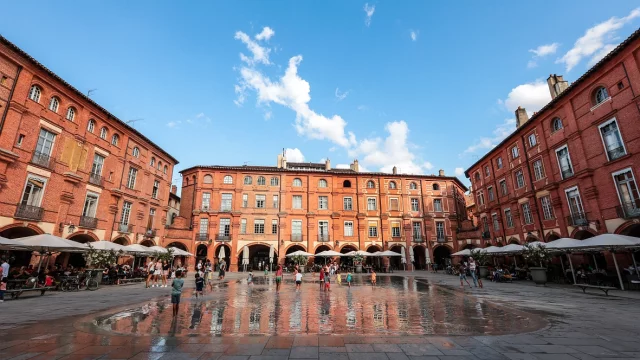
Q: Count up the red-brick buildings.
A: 3